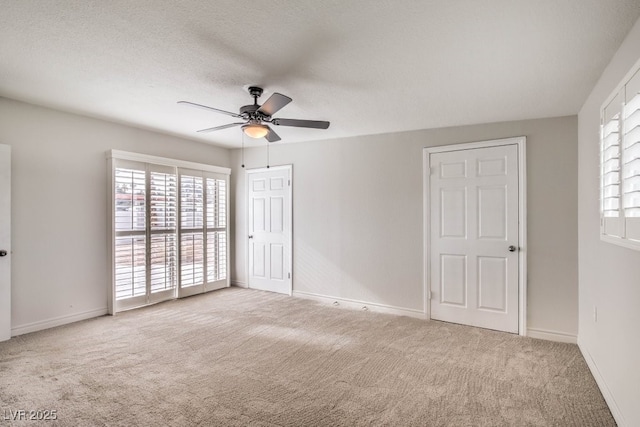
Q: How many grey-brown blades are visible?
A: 5